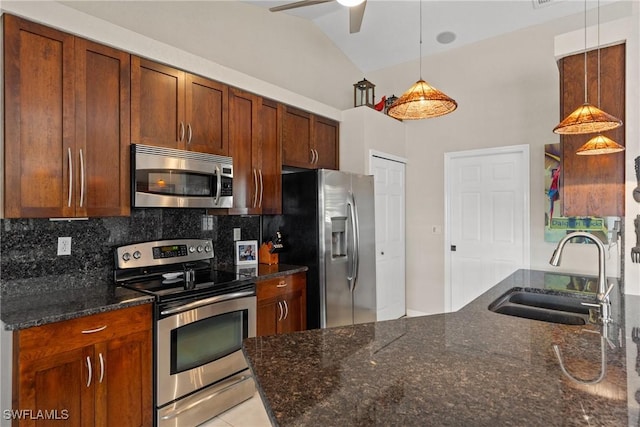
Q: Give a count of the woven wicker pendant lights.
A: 3